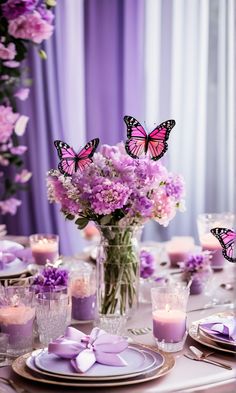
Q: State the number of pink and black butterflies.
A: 3